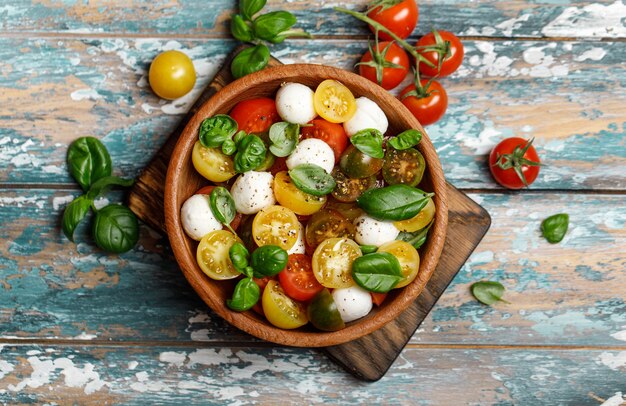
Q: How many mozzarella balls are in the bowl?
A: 8